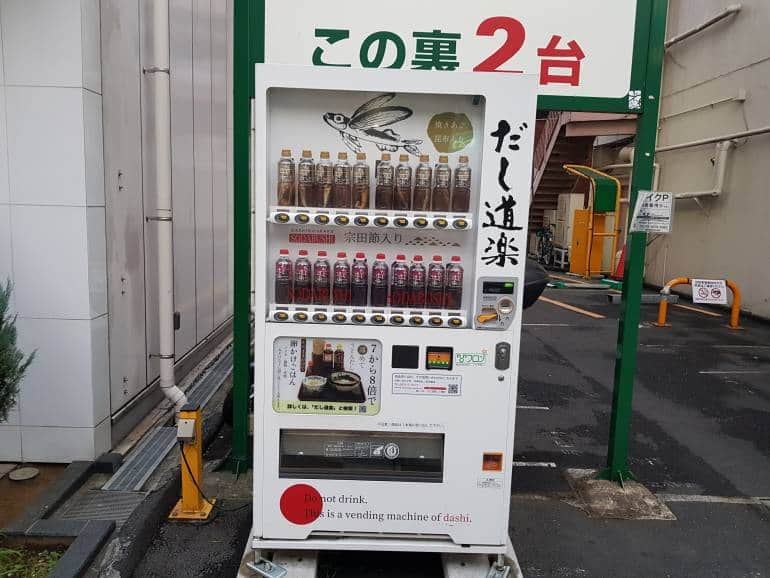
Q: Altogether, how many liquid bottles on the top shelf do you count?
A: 10